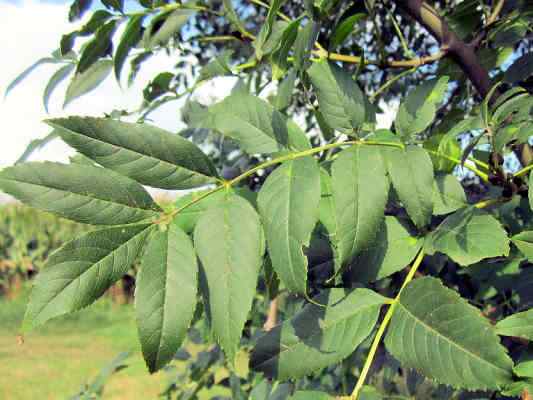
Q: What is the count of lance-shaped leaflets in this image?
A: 11